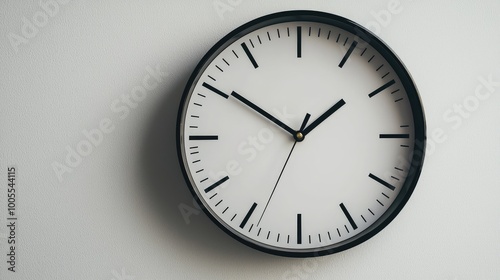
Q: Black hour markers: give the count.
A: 12